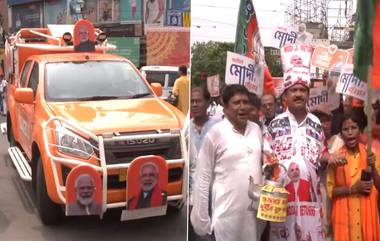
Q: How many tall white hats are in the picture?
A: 1